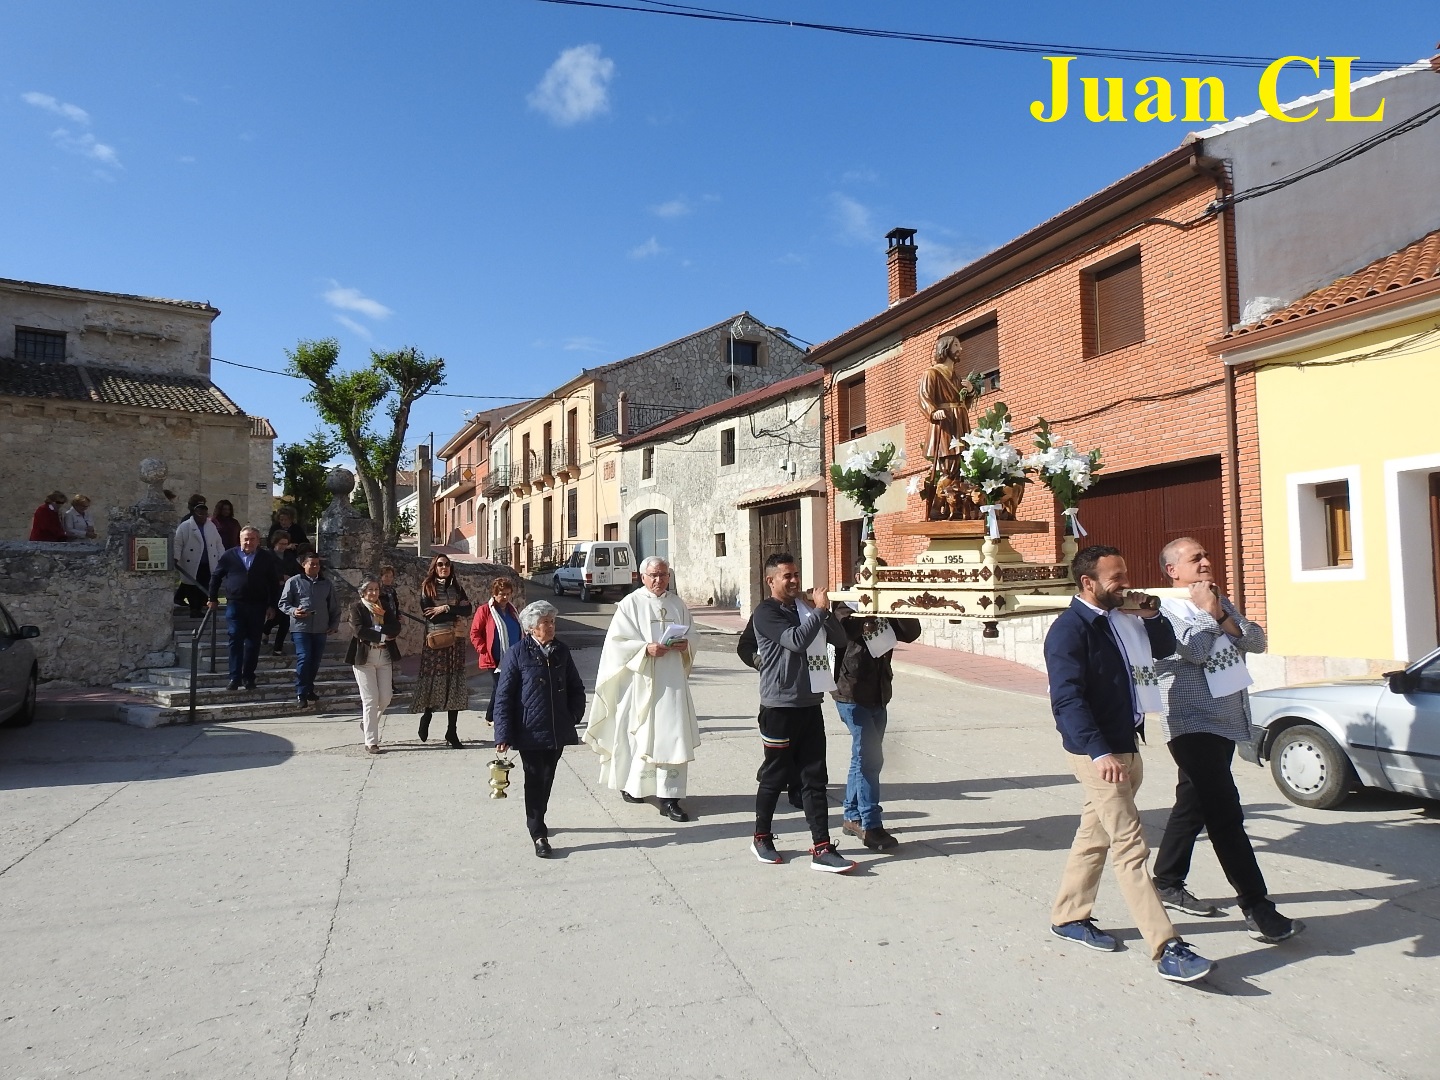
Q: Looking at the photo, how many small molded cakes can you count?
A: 0